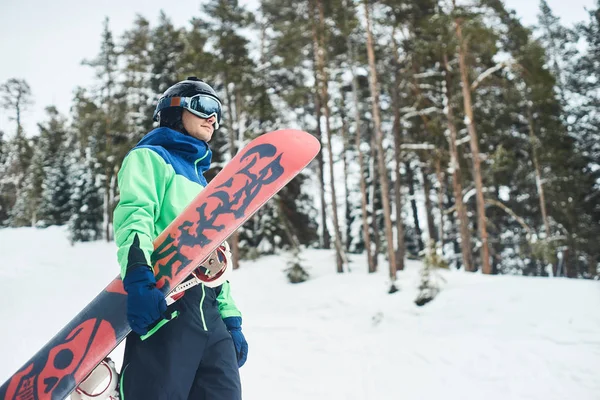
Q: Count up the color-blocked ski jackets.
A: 1